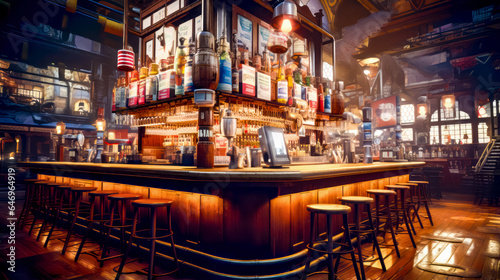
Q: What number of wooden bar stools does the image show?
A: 14